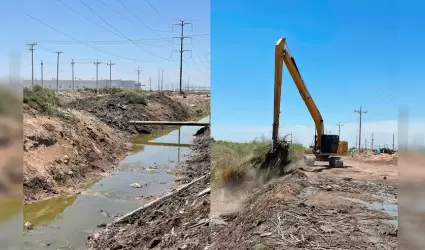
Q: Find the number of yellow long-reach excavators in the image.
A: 1